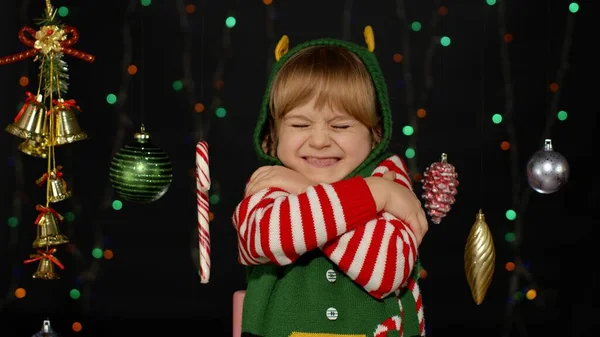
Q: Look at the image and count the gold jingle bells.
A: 6